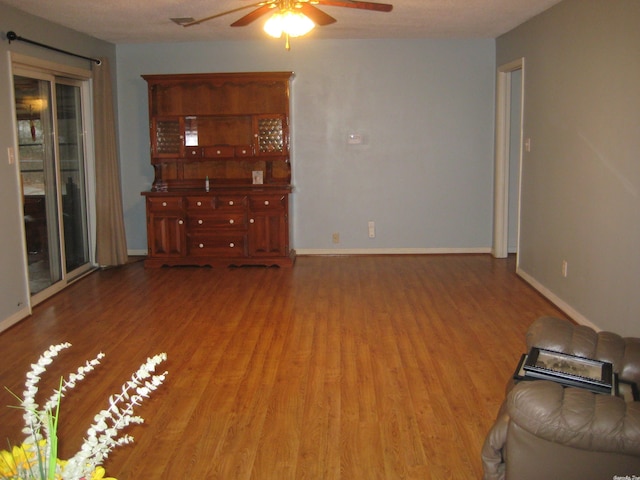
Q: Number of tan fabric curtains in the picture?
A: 1